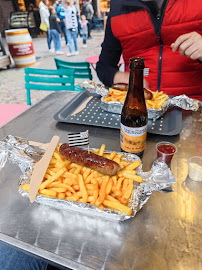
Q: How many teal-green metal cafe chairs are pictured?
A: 2